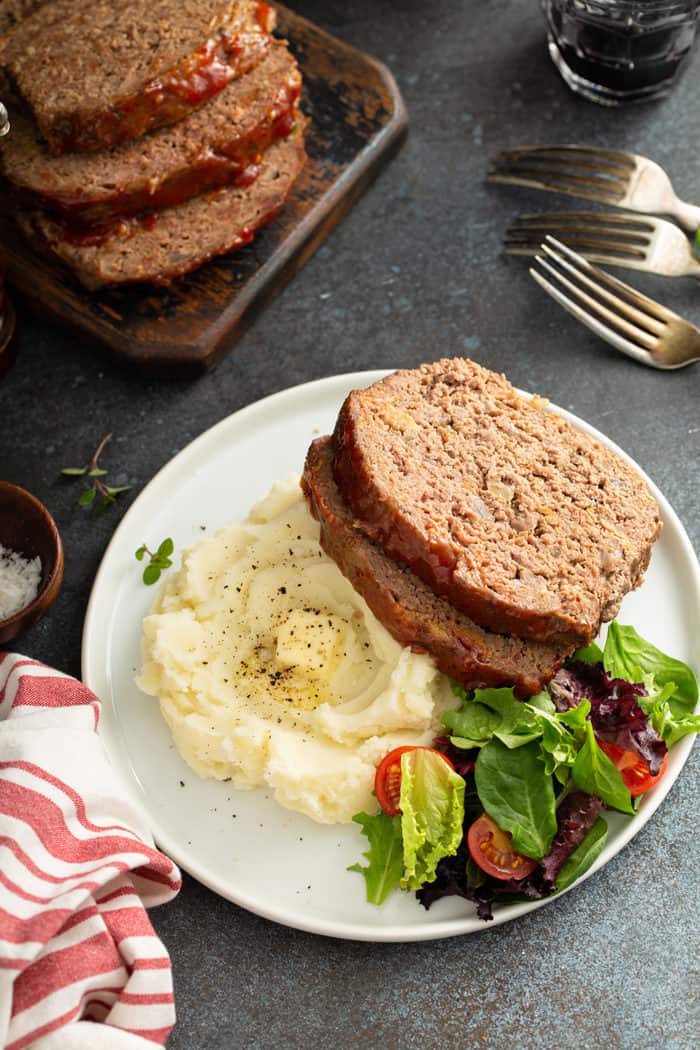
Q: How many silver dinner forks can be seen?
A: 3